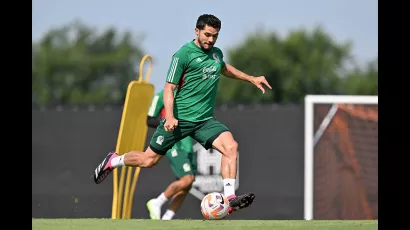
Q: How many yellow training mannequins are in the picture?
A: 1